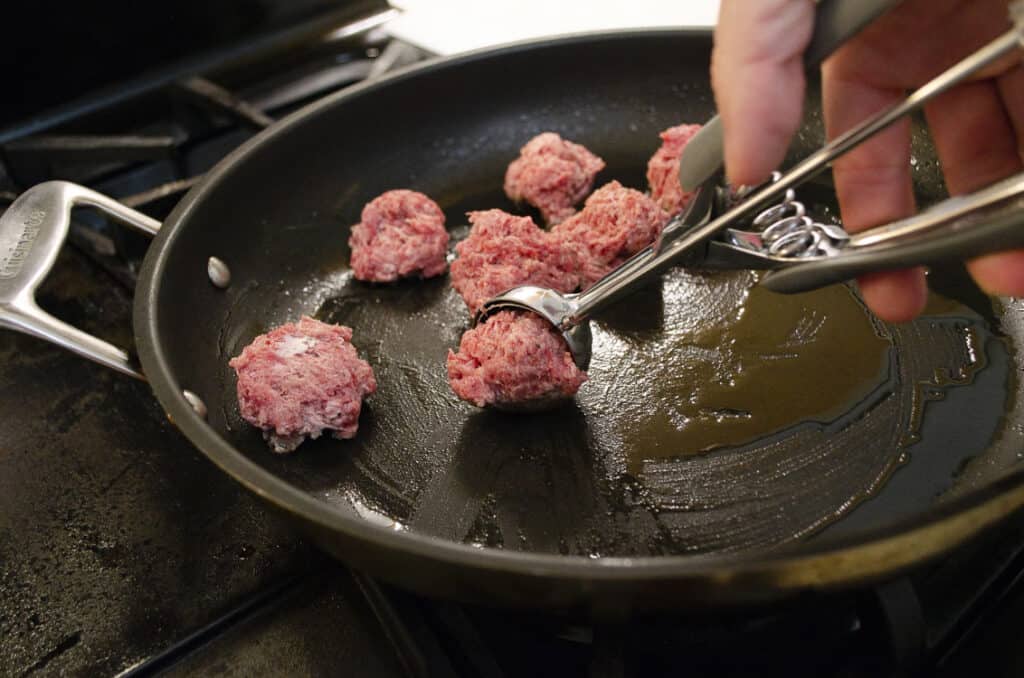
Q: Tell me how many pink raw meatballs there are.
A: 7